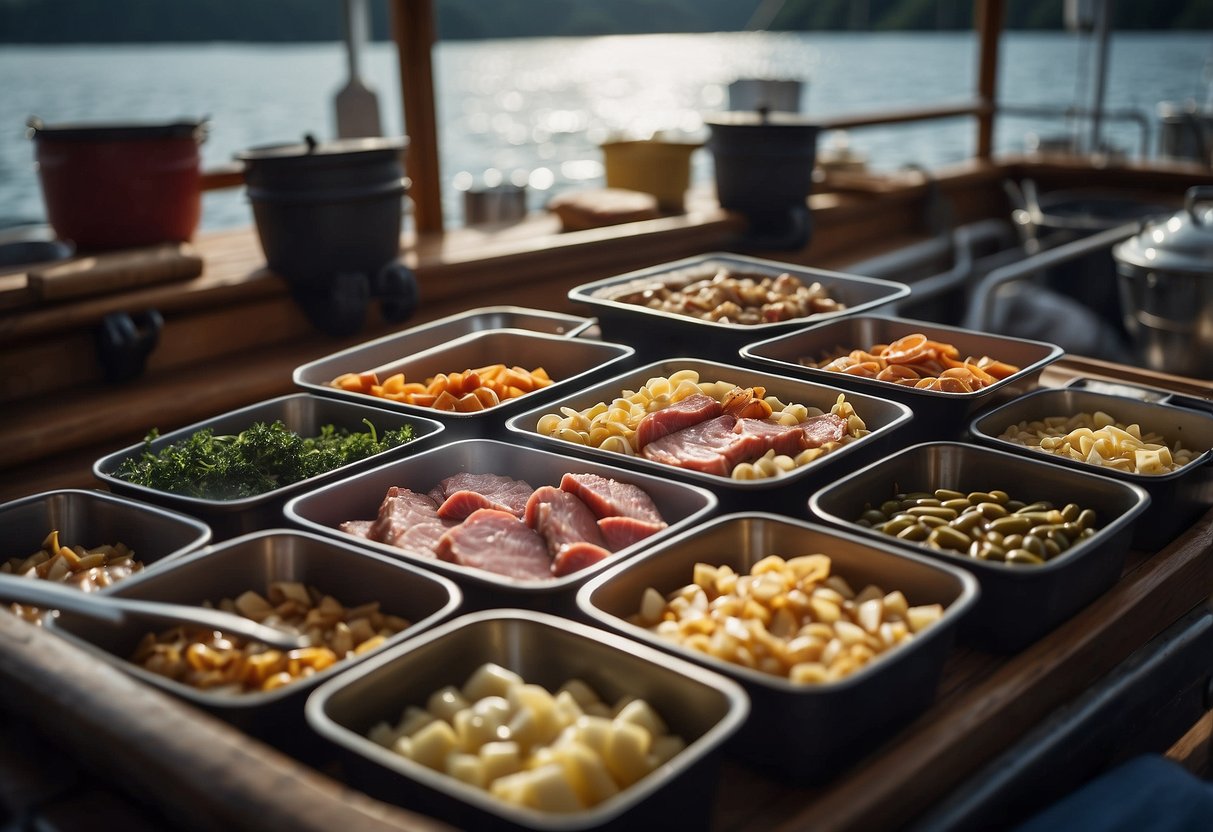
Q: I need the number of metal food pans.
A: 12